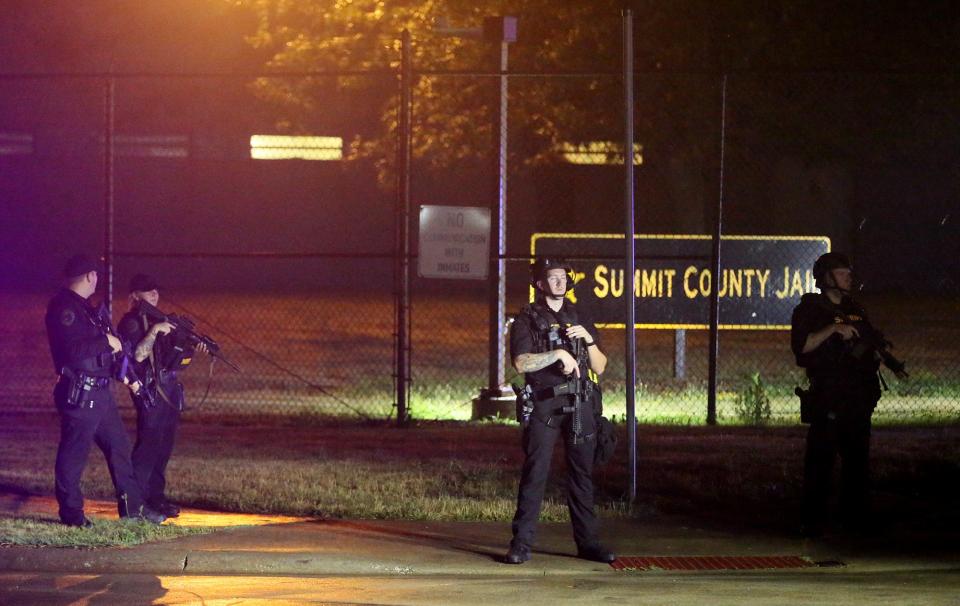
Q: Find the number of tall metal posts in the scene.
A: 5